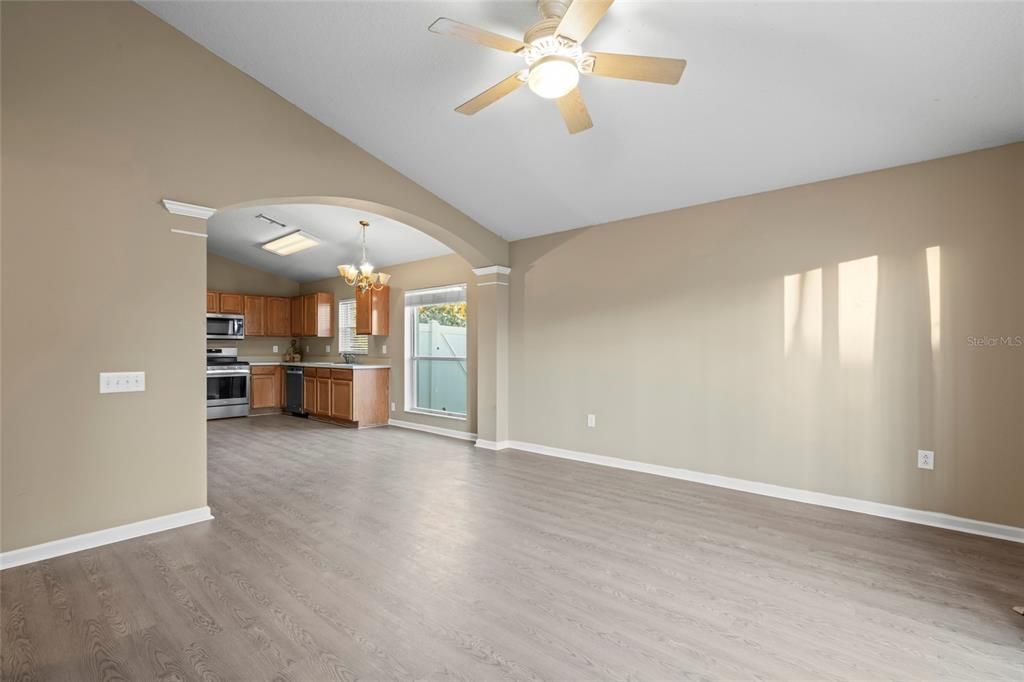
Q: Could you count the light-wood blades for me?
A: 5